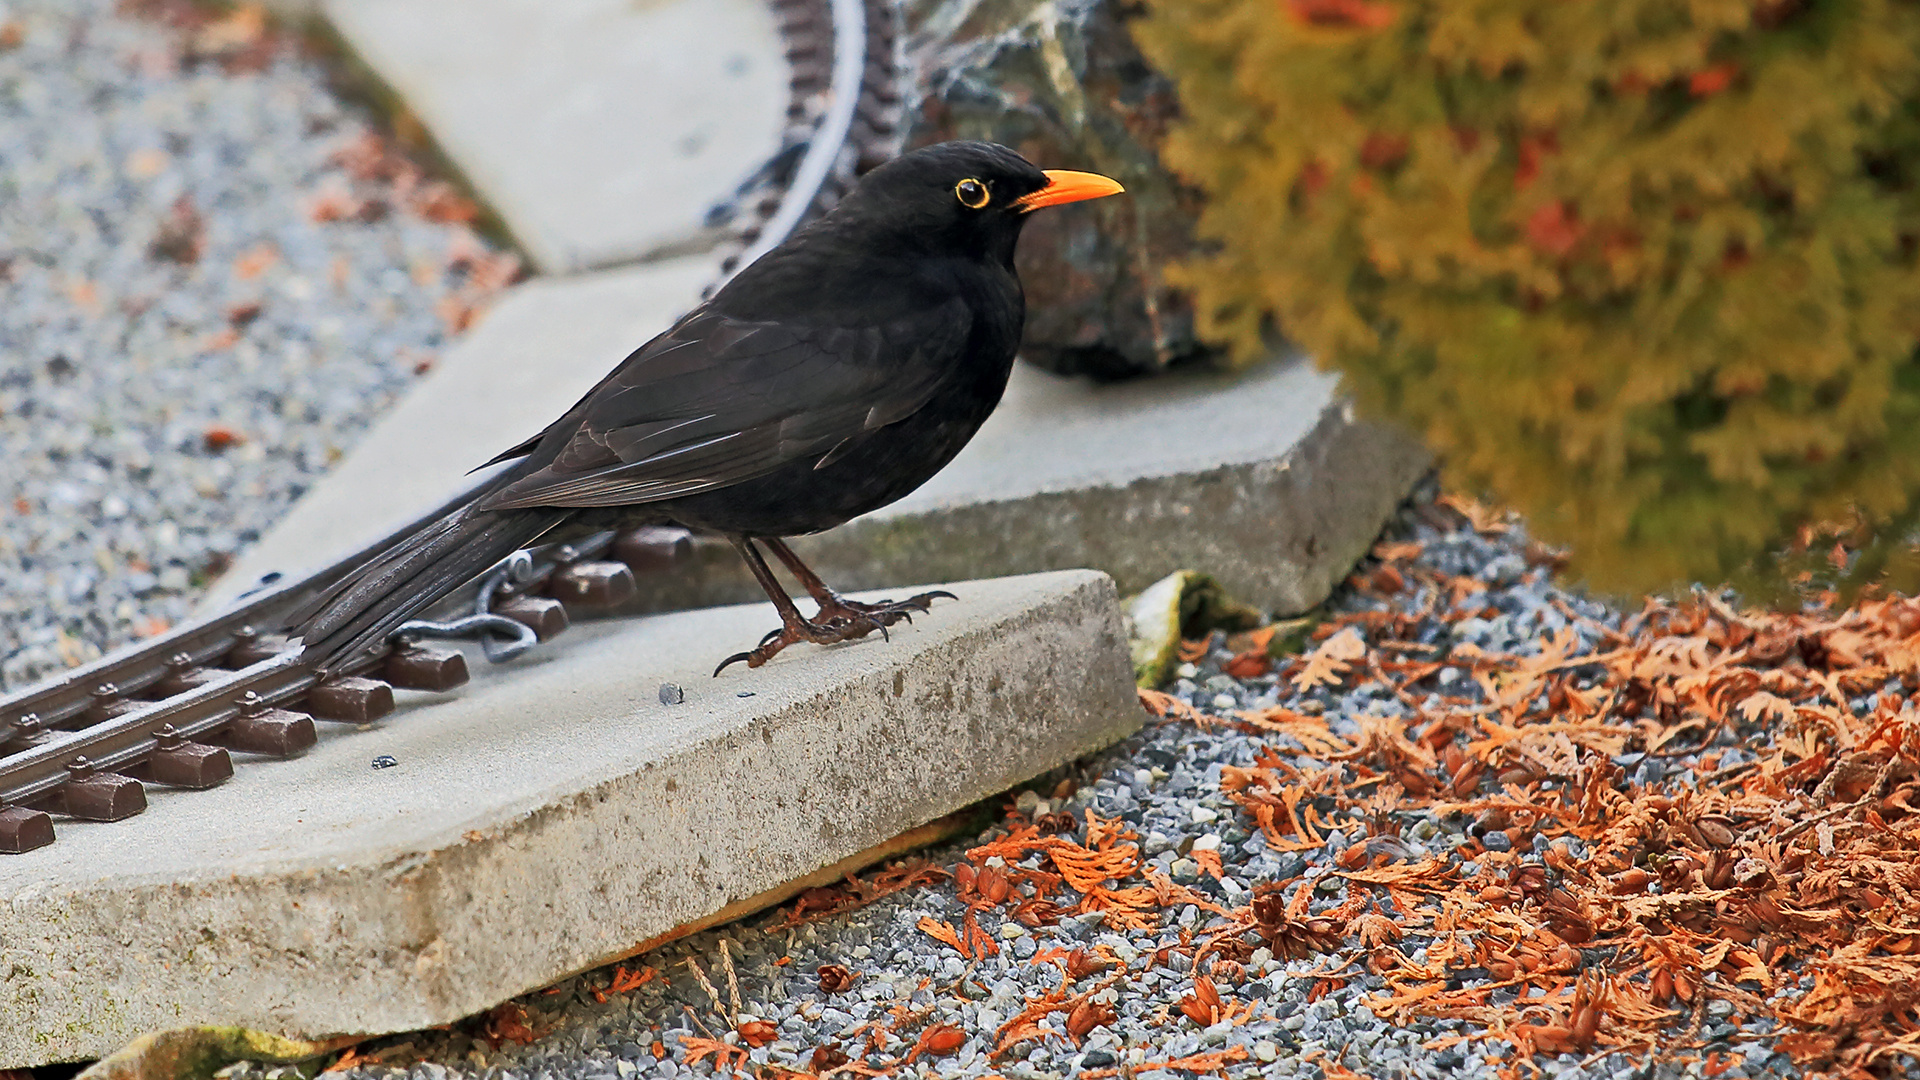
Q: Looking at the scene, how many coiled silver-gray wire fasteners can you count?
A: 1